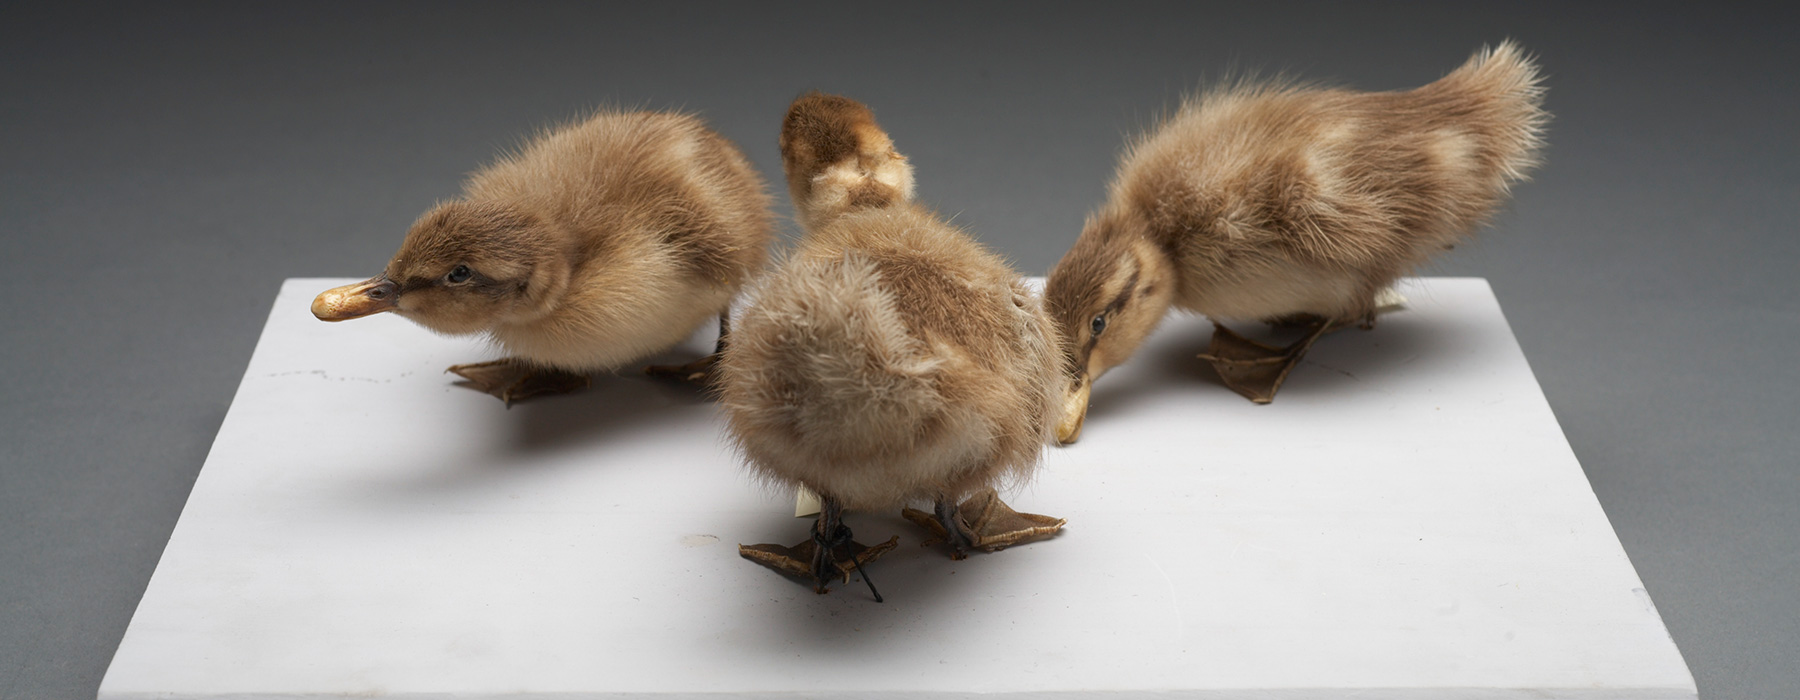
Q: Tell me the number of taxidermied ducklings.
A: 3